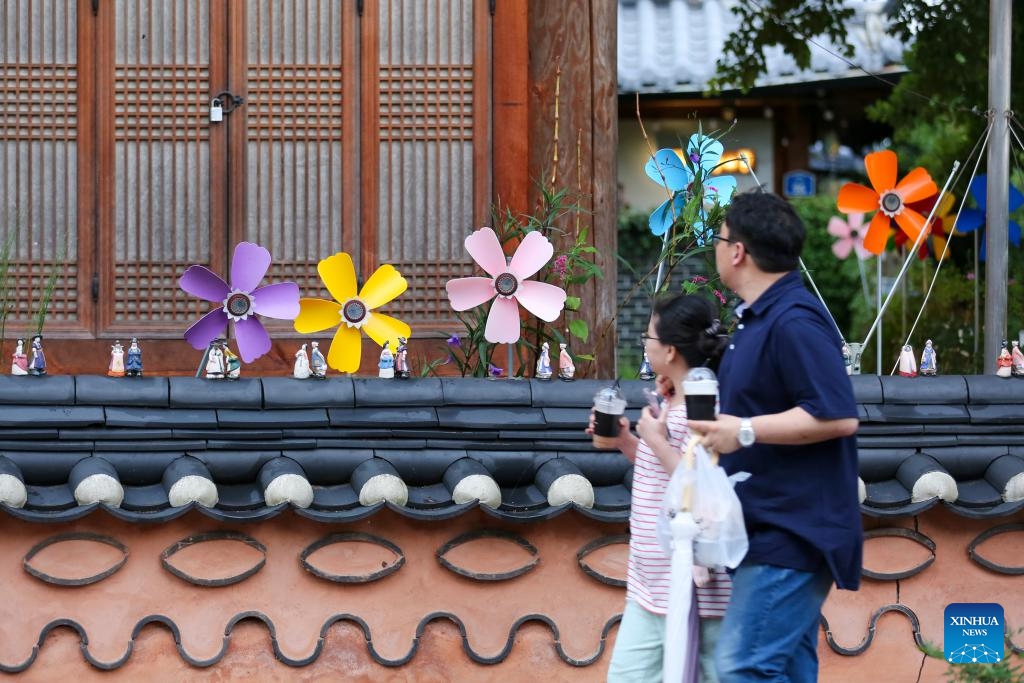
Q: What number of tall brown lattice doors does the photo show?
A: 4